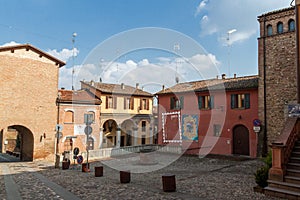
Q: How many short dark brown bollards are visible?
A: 5